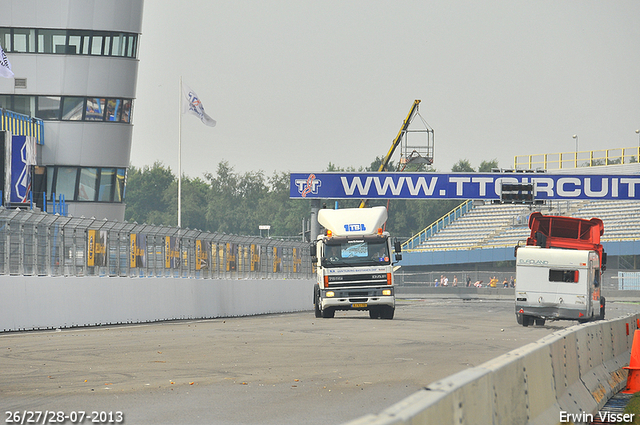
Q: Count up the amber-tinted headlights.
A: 2